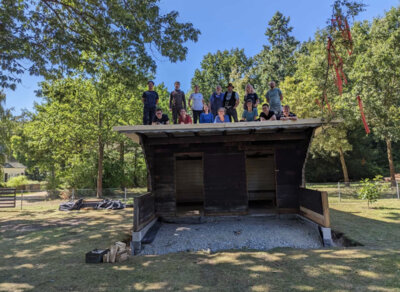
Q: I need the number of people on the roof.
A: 14